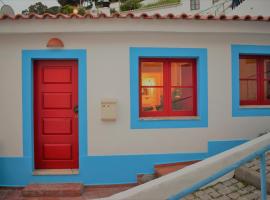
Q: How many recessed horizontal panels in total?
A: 4